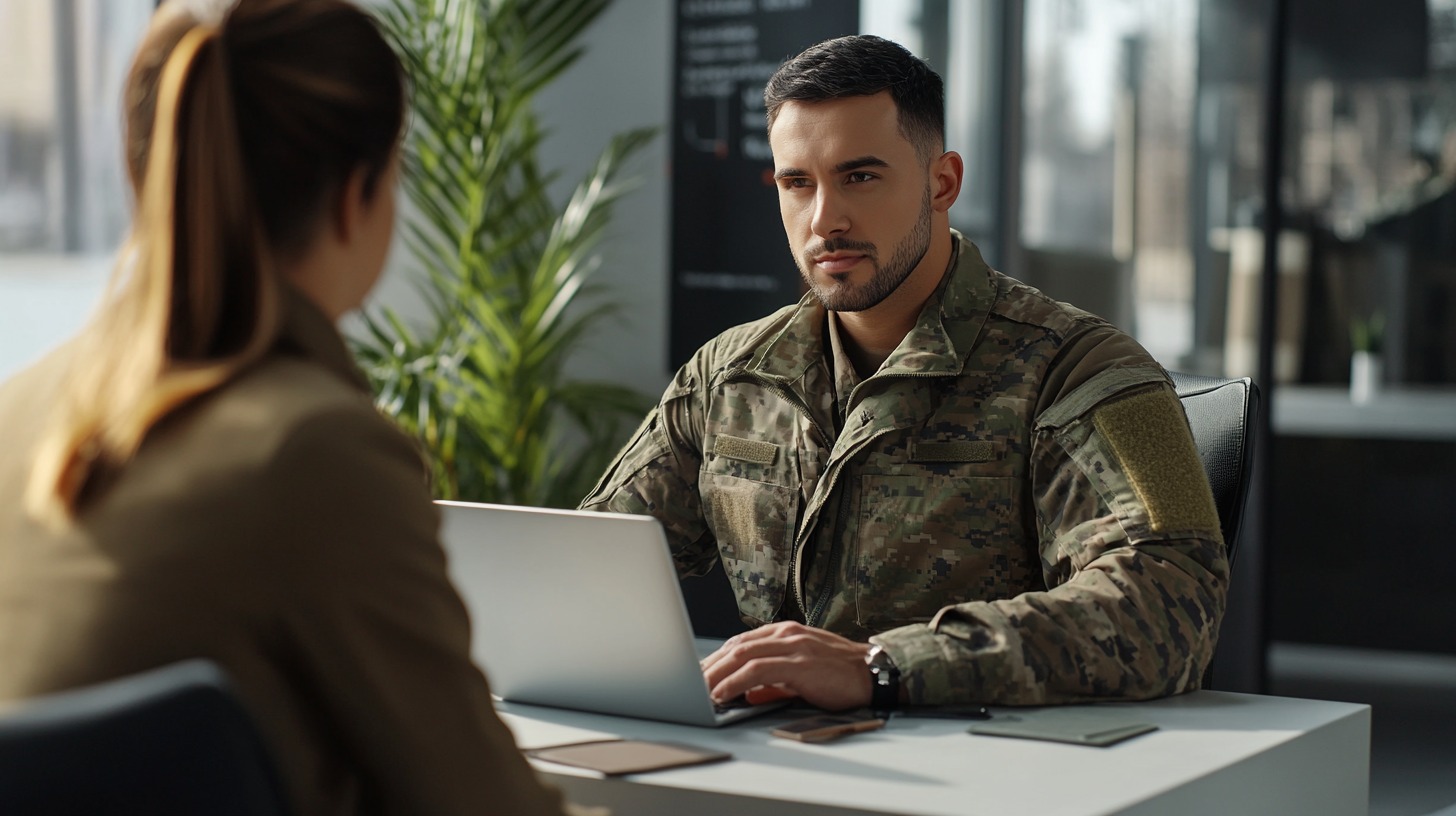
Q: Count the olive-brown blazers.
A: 1